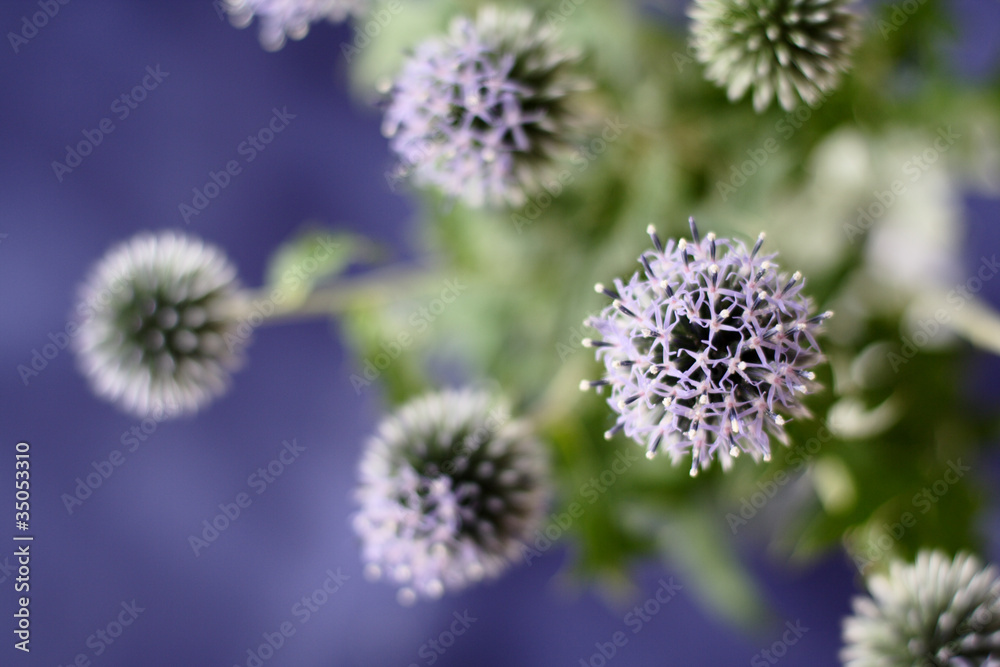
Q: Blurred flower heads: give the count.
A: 6